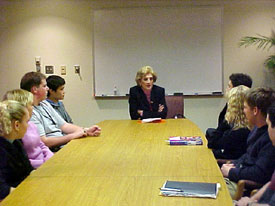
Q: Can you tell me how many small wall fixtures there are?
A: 4